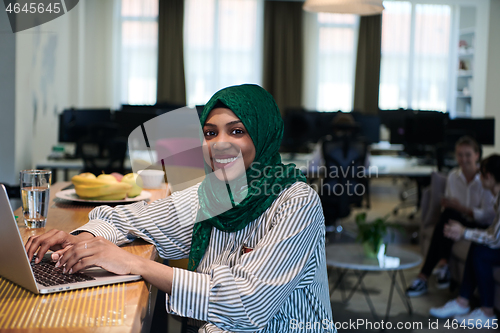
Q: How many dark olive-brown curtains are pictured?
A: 3